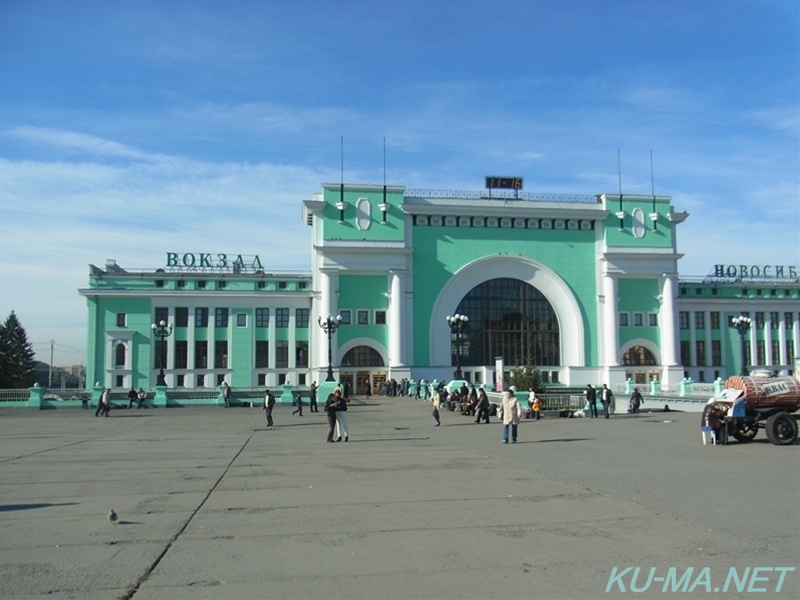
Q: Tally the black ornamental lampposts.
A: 4